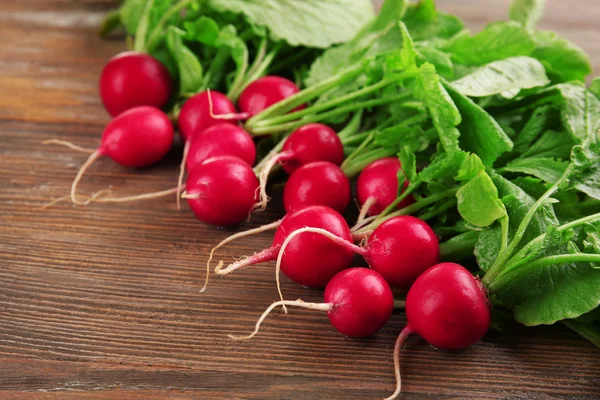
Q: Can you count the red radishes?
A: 13